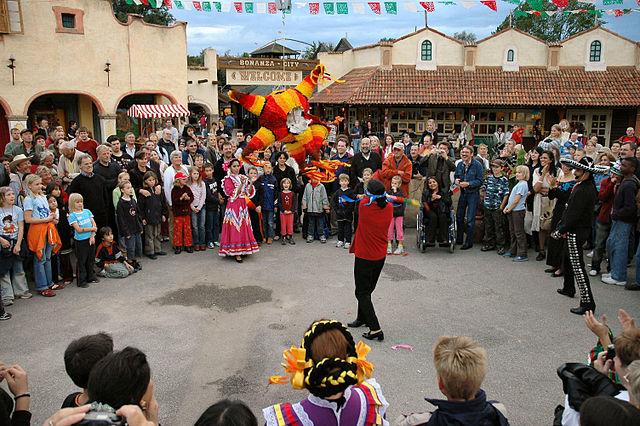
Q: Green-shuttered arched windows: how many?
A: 3